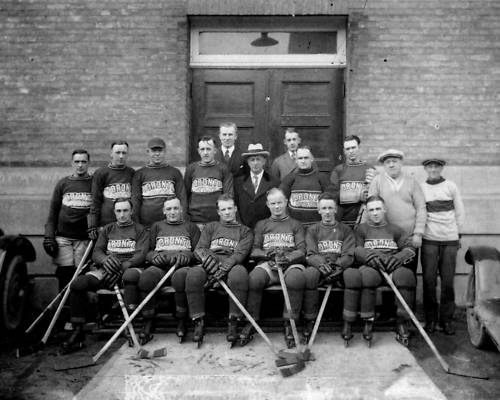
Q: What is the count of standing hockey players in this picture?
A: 6